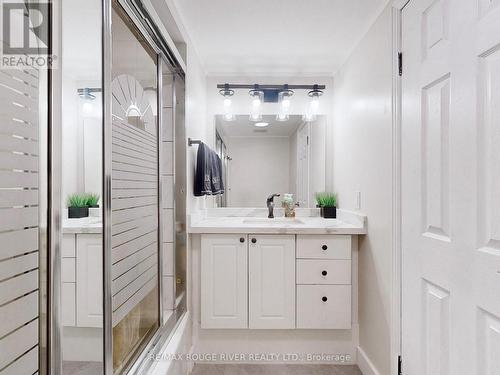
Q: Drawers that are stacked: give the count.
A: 3